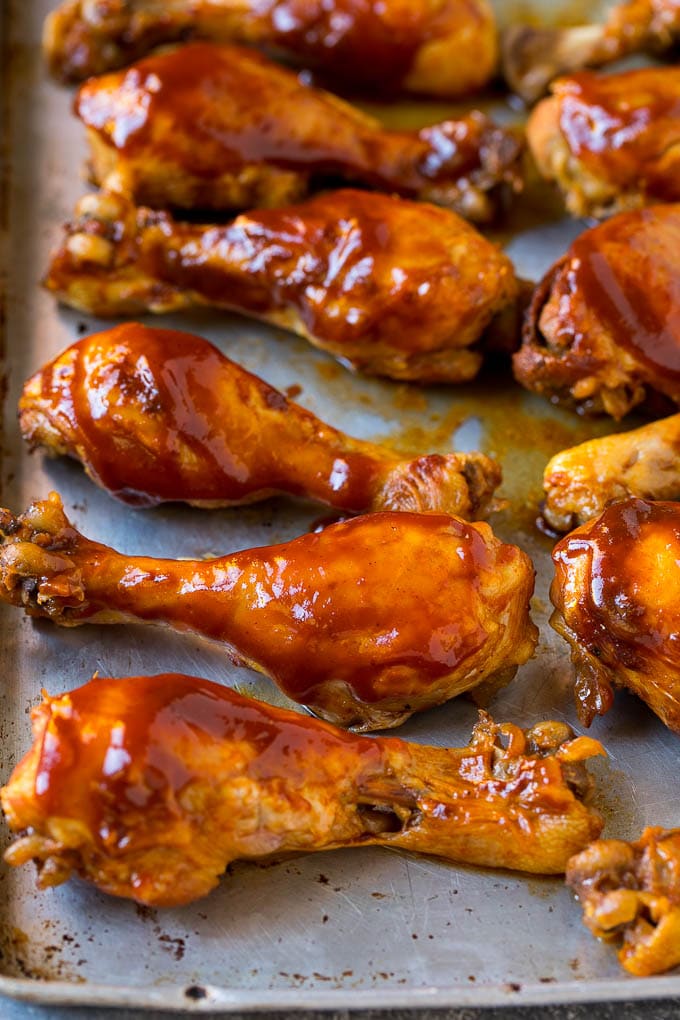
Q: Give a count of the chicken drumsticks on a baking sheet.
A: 12